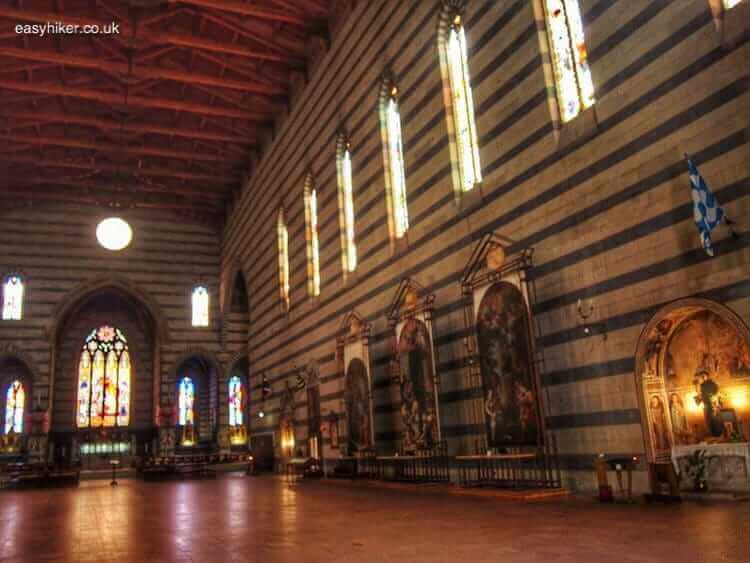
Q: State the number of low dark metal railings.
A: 3